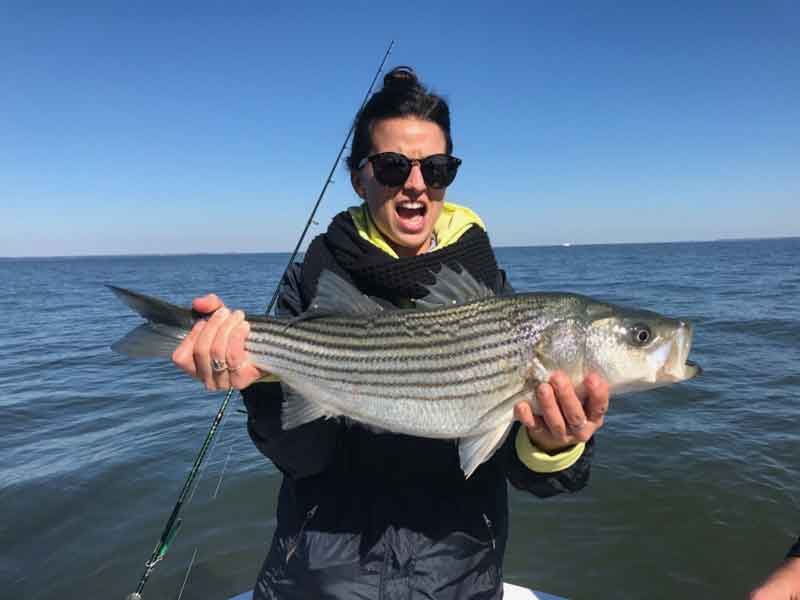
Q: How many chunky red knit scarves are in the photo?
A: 0